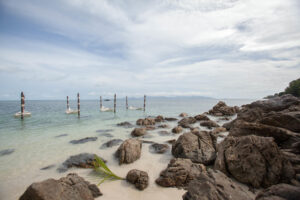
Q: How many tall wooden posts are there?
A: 7